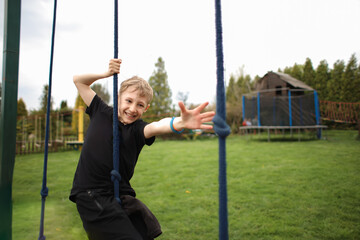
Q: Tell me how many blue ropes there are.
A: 3